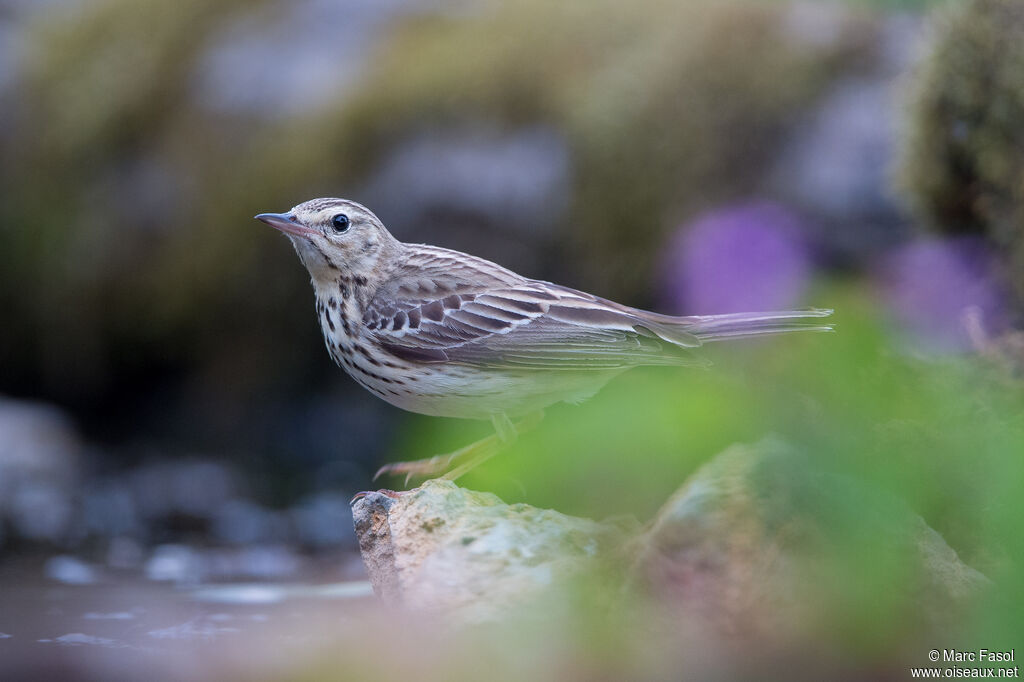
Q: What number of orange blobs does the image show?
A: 0